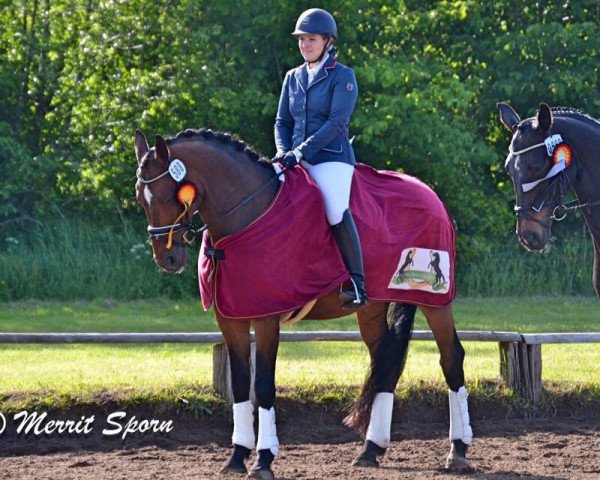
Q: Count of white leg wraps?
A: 4